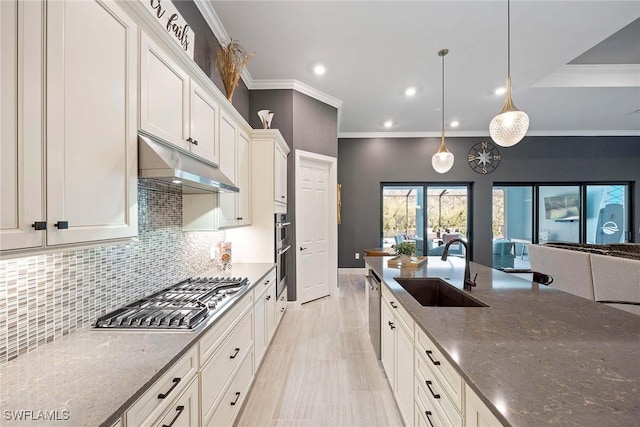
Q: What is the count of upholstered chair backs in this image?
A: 2